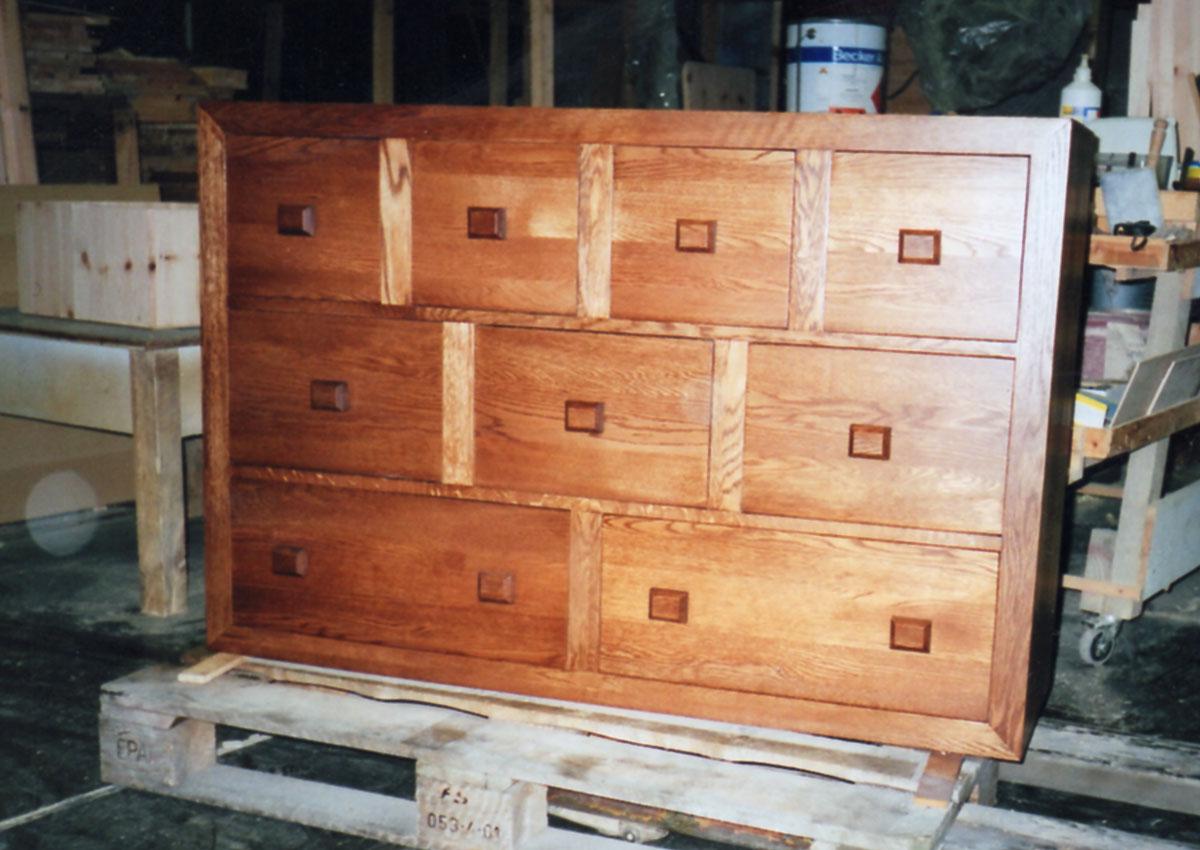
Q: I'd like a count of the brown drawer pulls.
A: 11